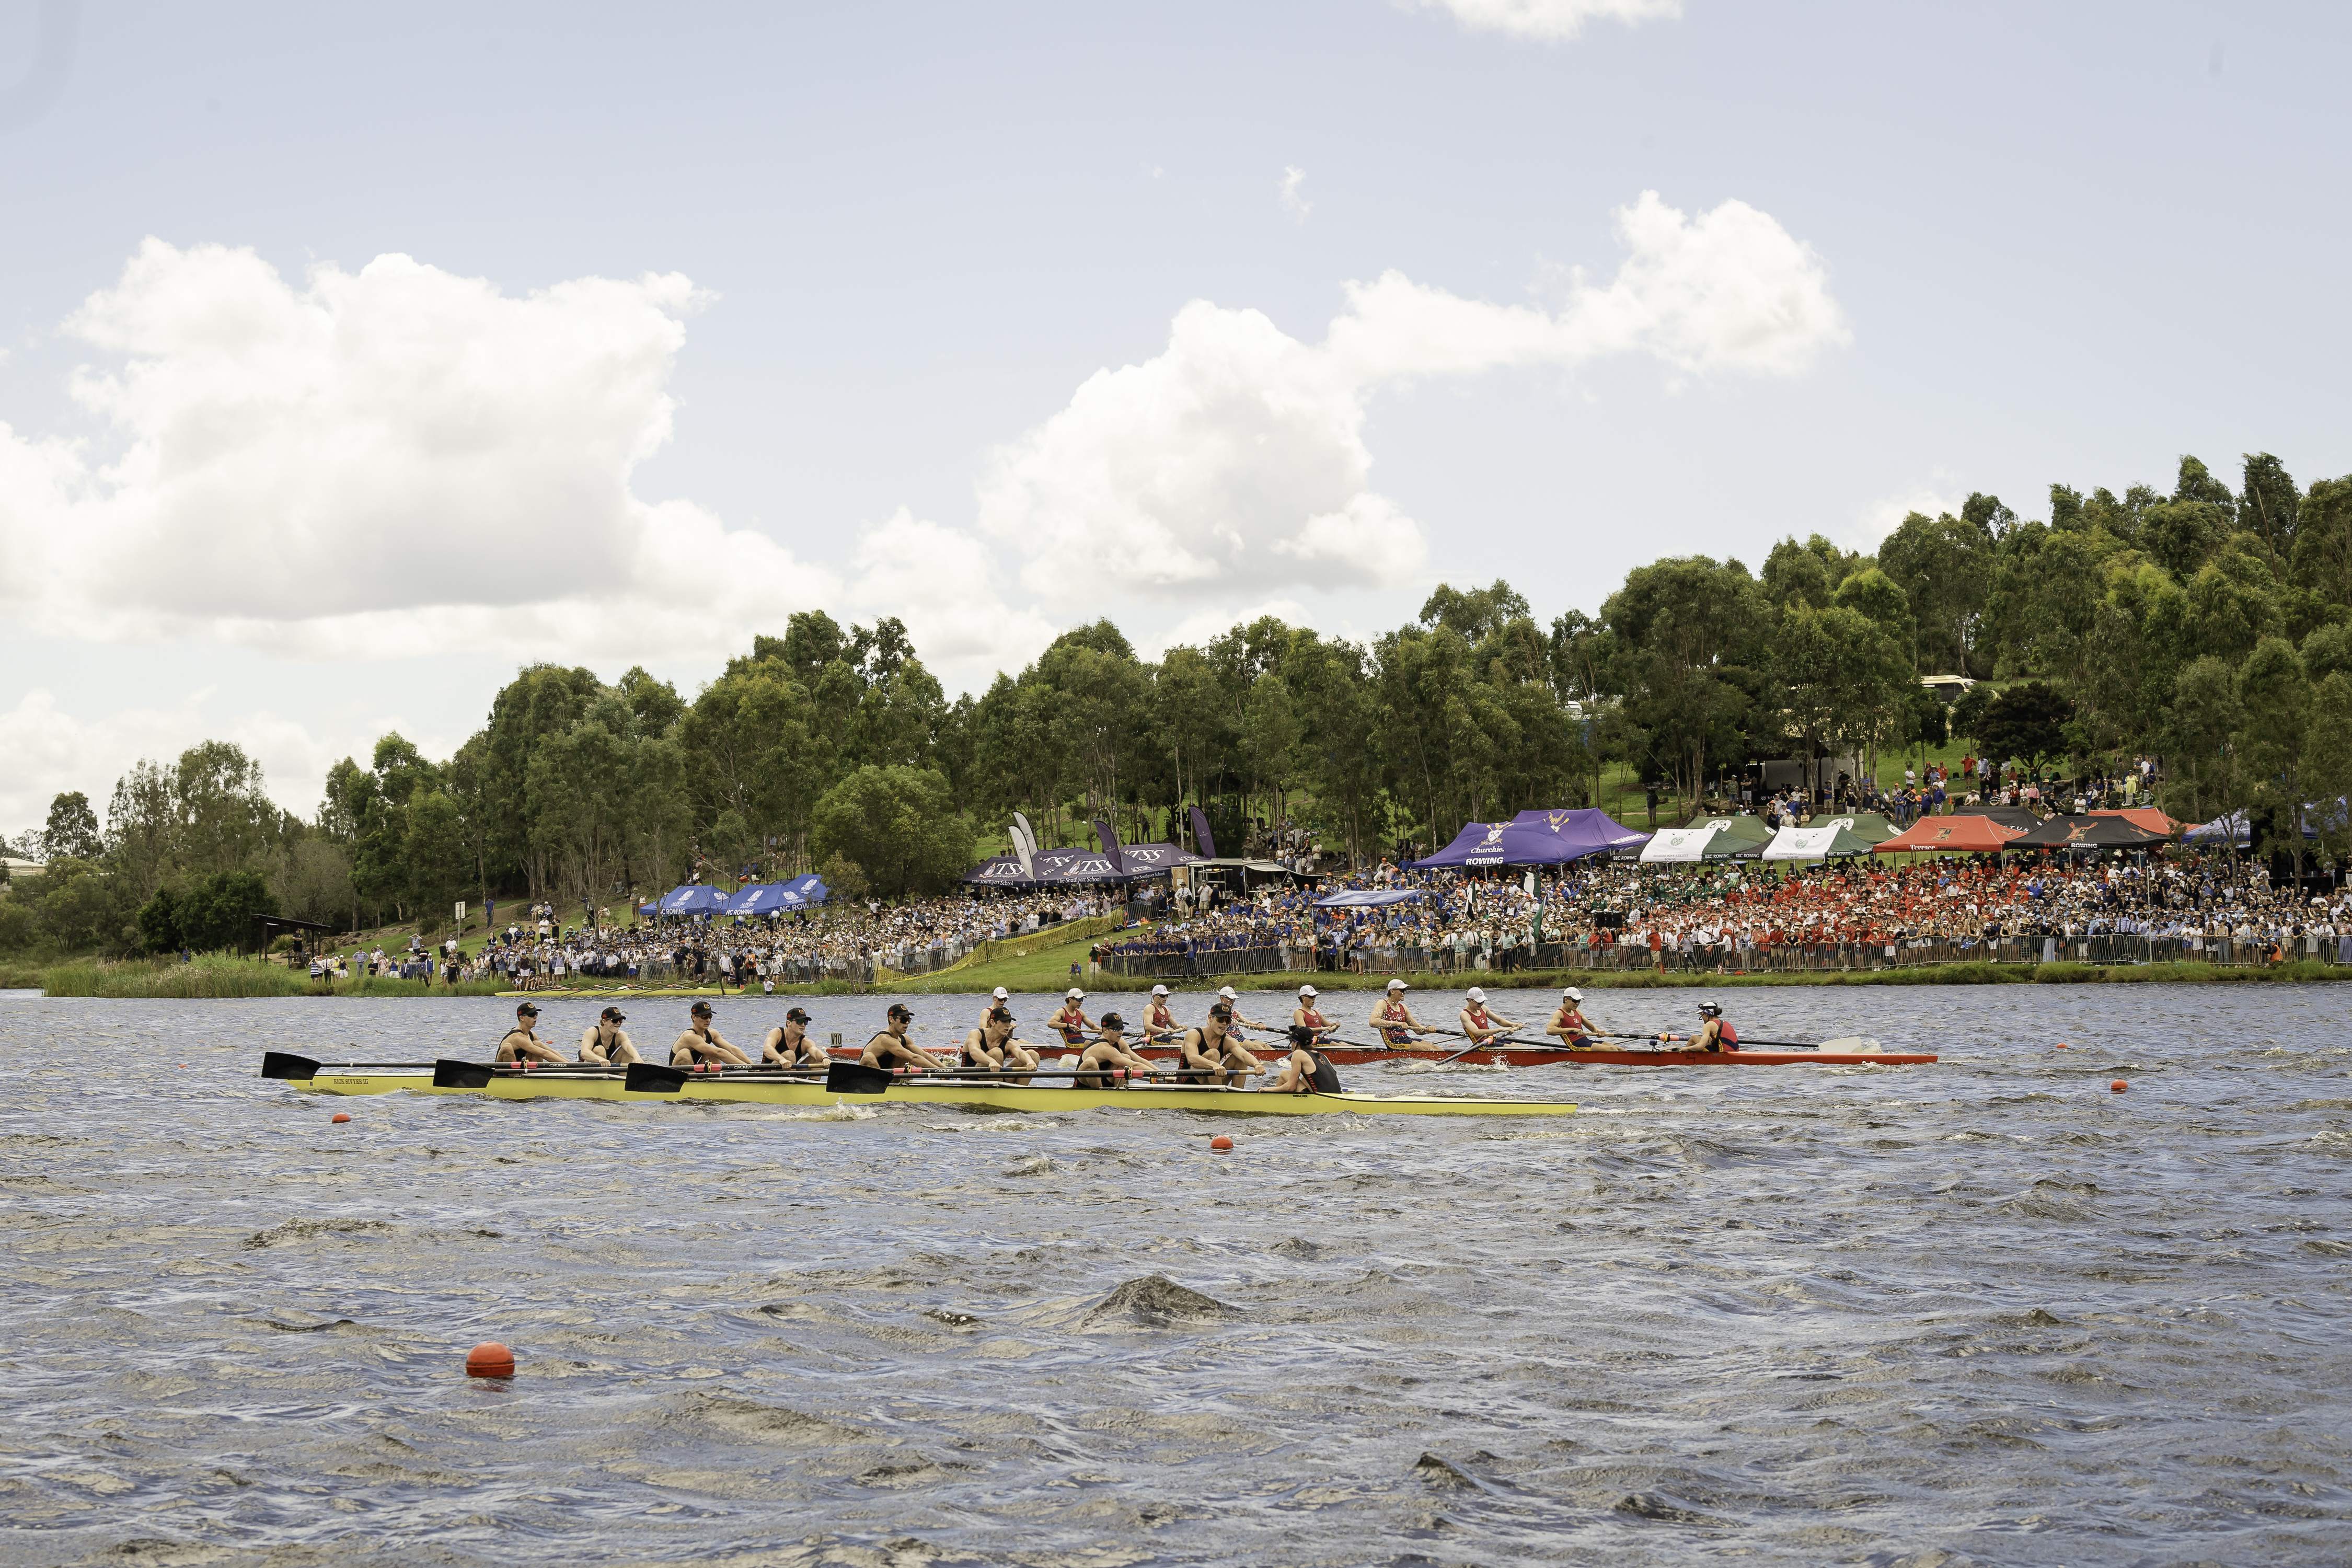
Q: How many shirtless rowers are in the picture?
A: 0